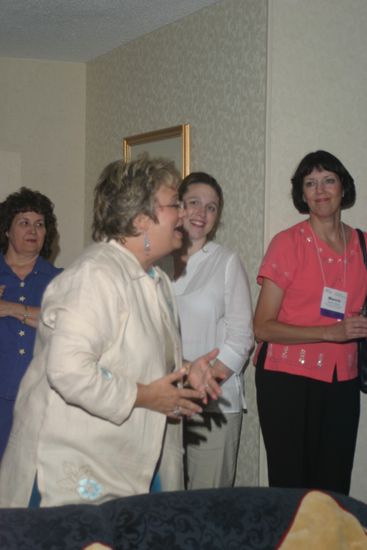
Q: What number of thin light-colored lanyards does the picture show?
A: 1